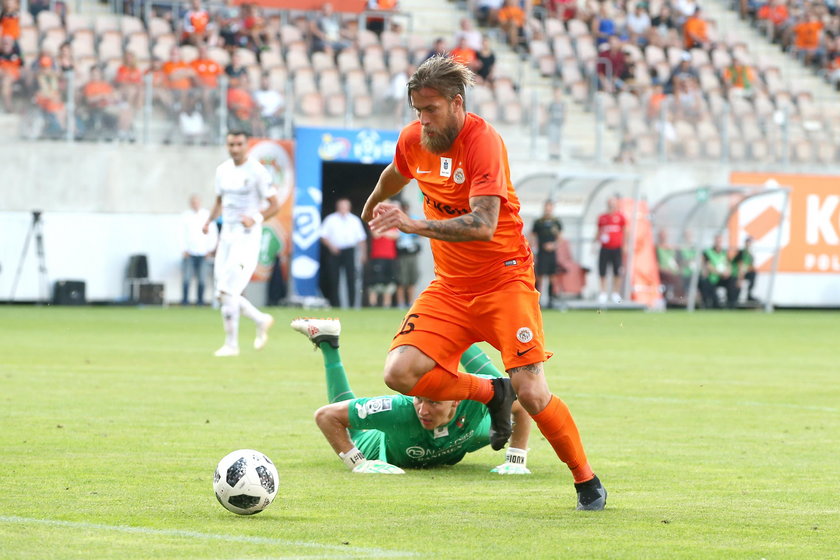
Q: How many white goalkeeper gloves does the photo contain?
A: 2